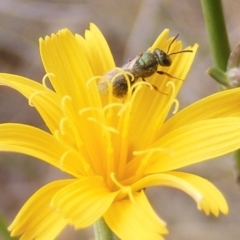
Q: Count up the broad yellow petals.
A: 11